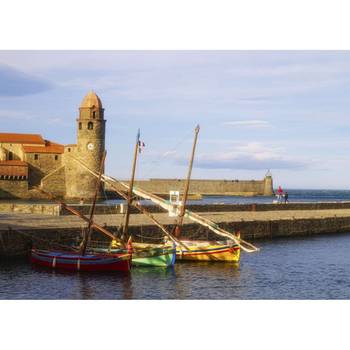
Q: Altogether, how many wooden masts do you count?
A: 3